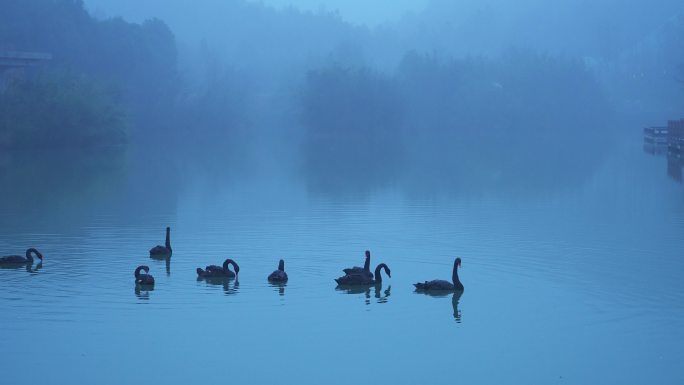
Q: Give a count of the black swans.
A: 8